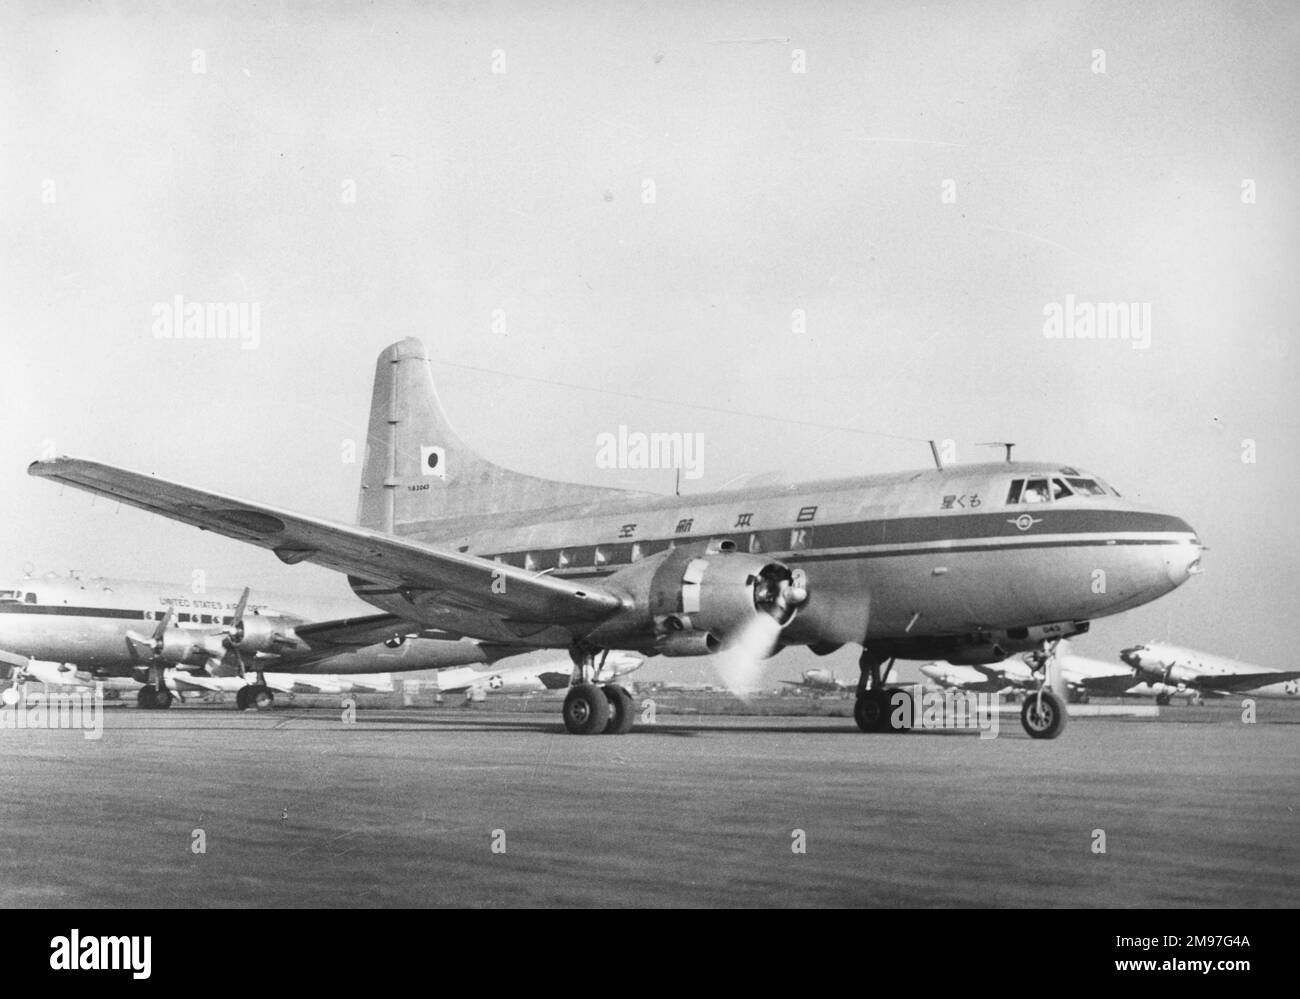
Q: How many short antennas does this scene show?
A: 3